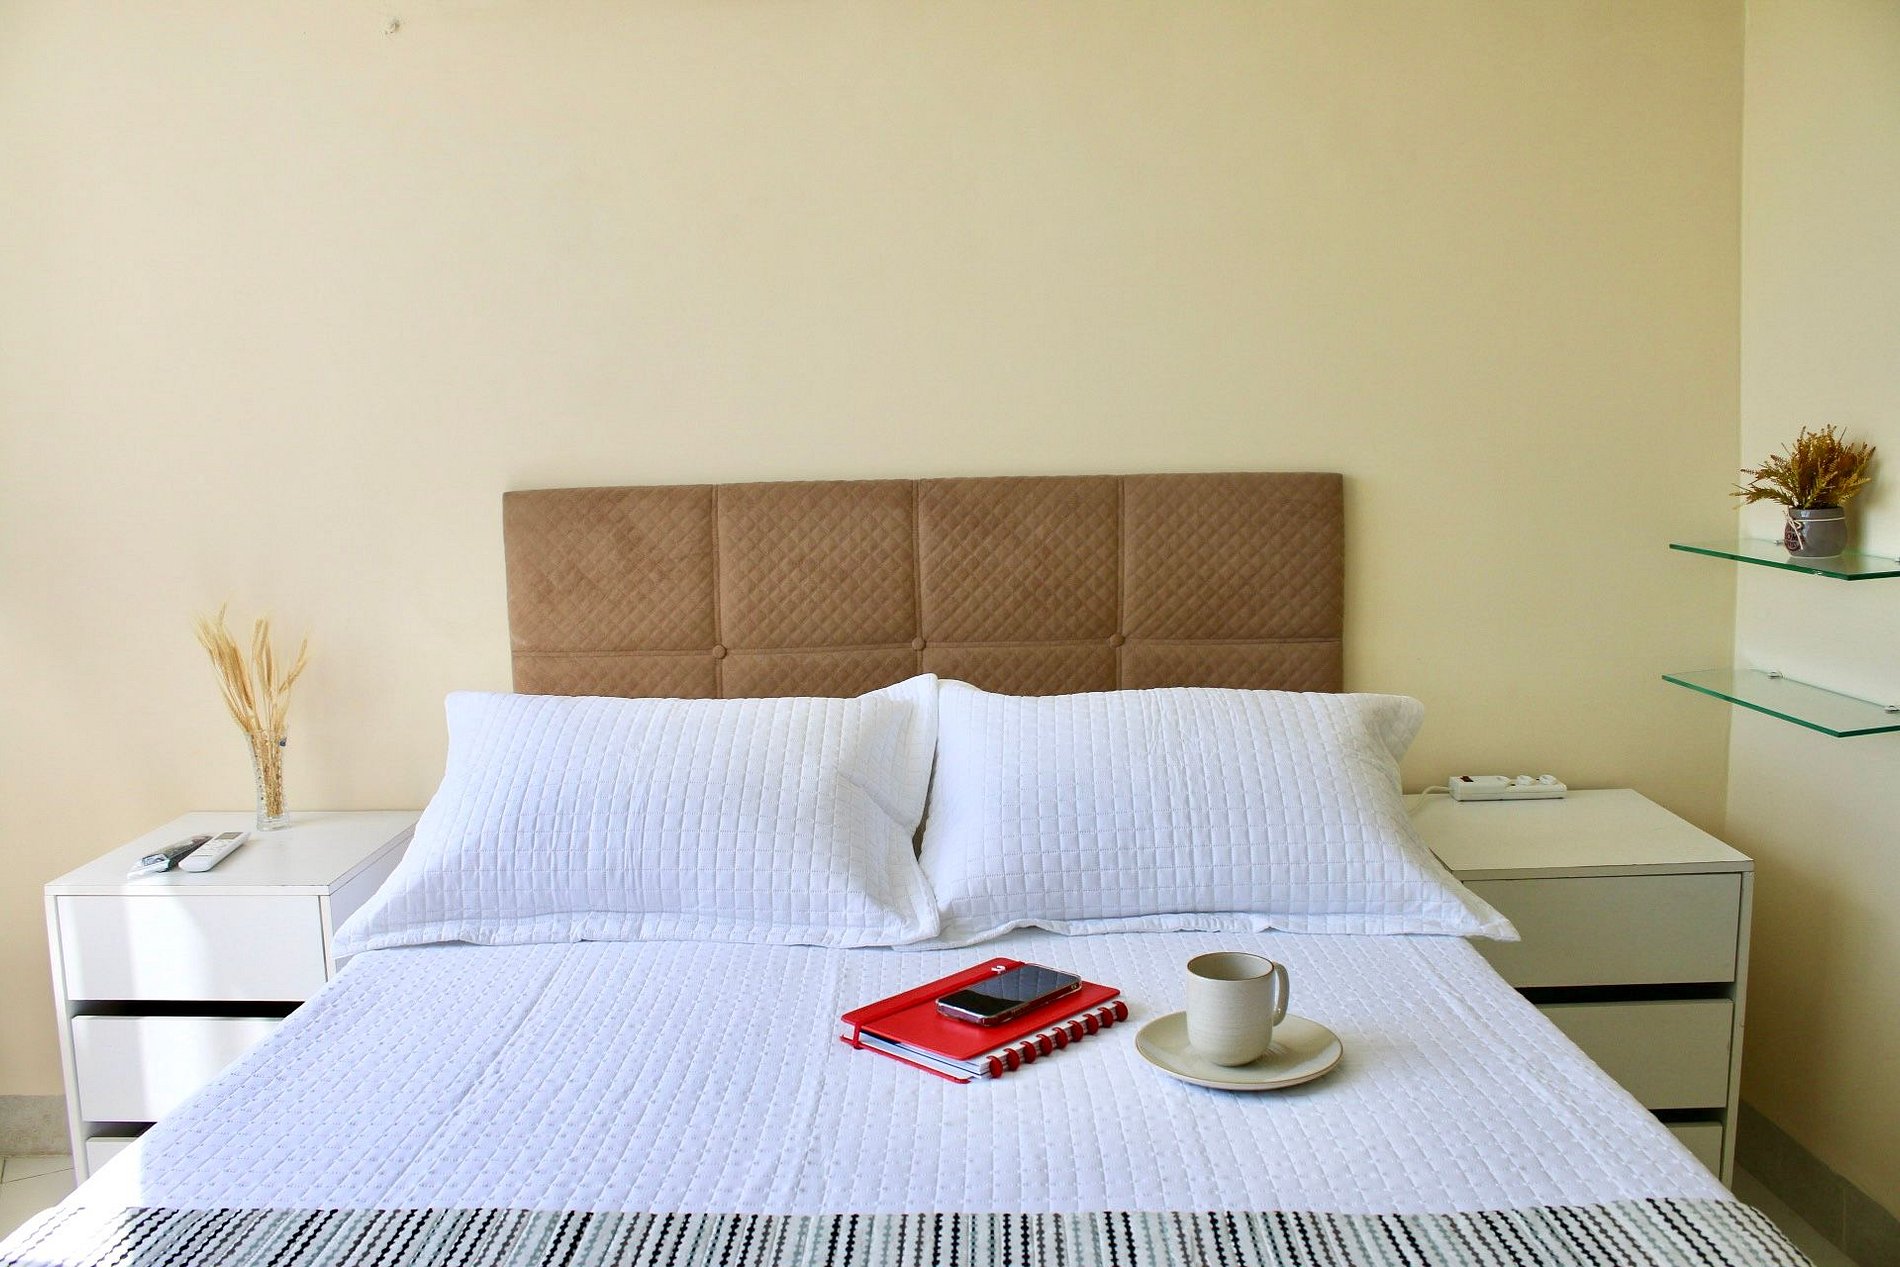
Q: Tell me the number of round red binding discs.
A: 9